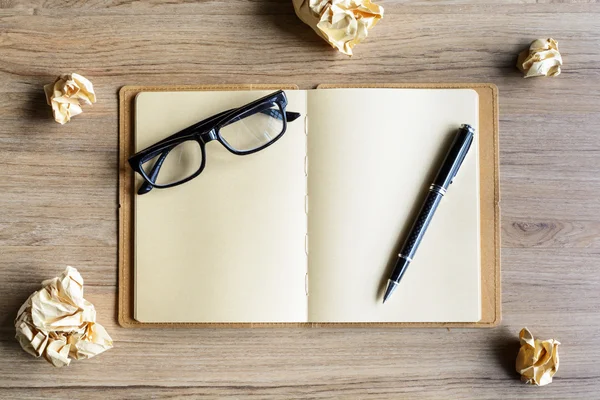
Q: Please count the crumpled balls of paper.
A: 5